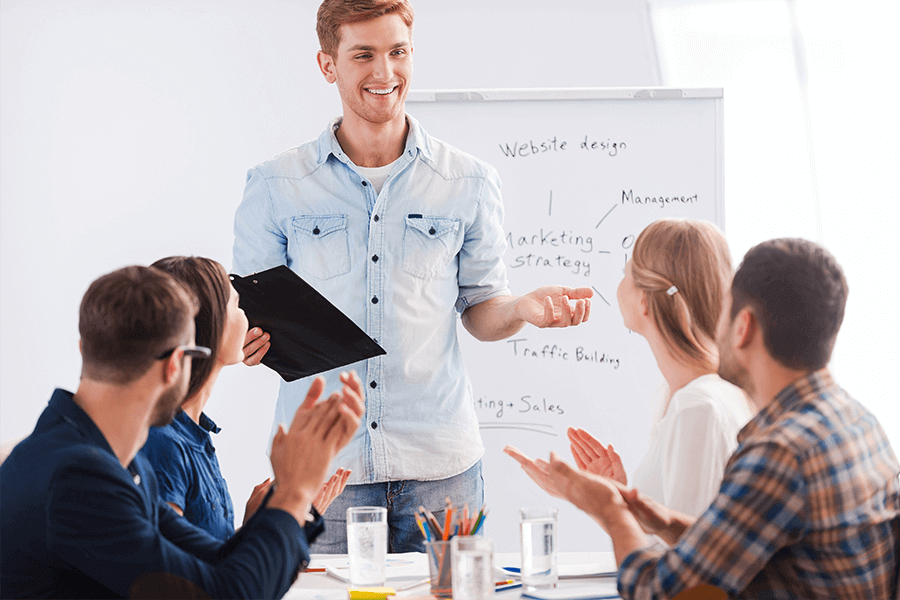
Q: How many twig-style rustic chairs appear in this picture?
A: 0